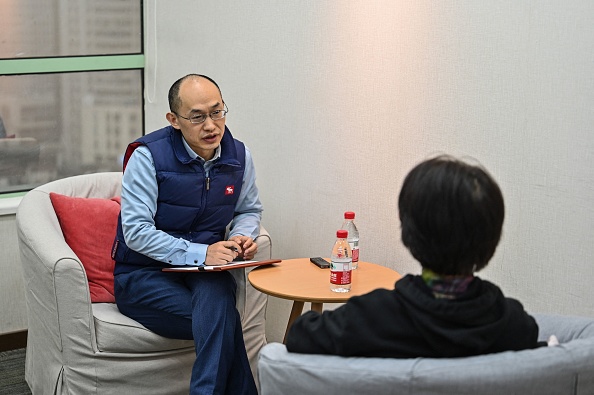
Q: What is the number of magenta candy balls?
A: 0